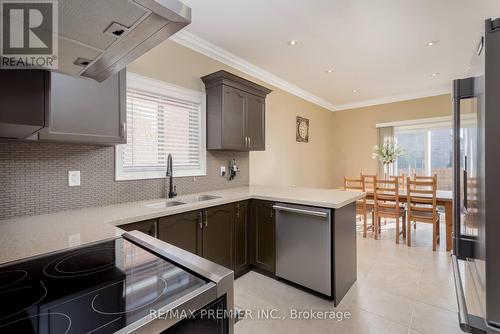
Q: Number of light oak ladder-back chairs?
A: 6